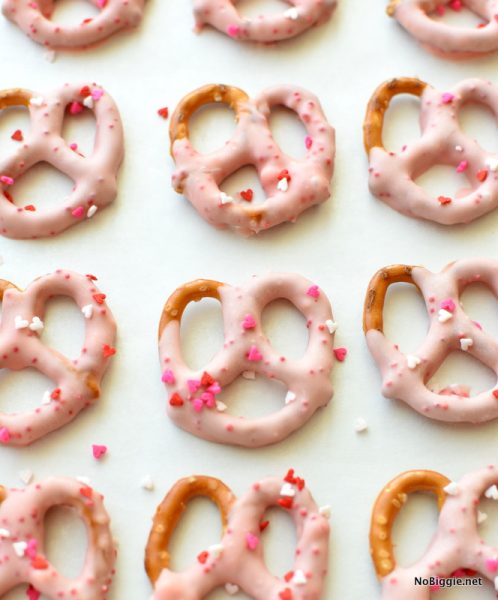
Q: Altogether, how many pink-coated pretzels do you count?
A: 12